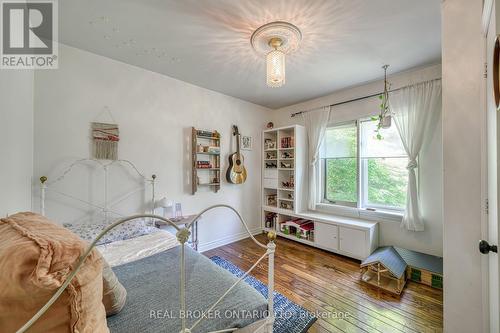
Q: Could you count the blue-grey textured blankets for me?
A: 1